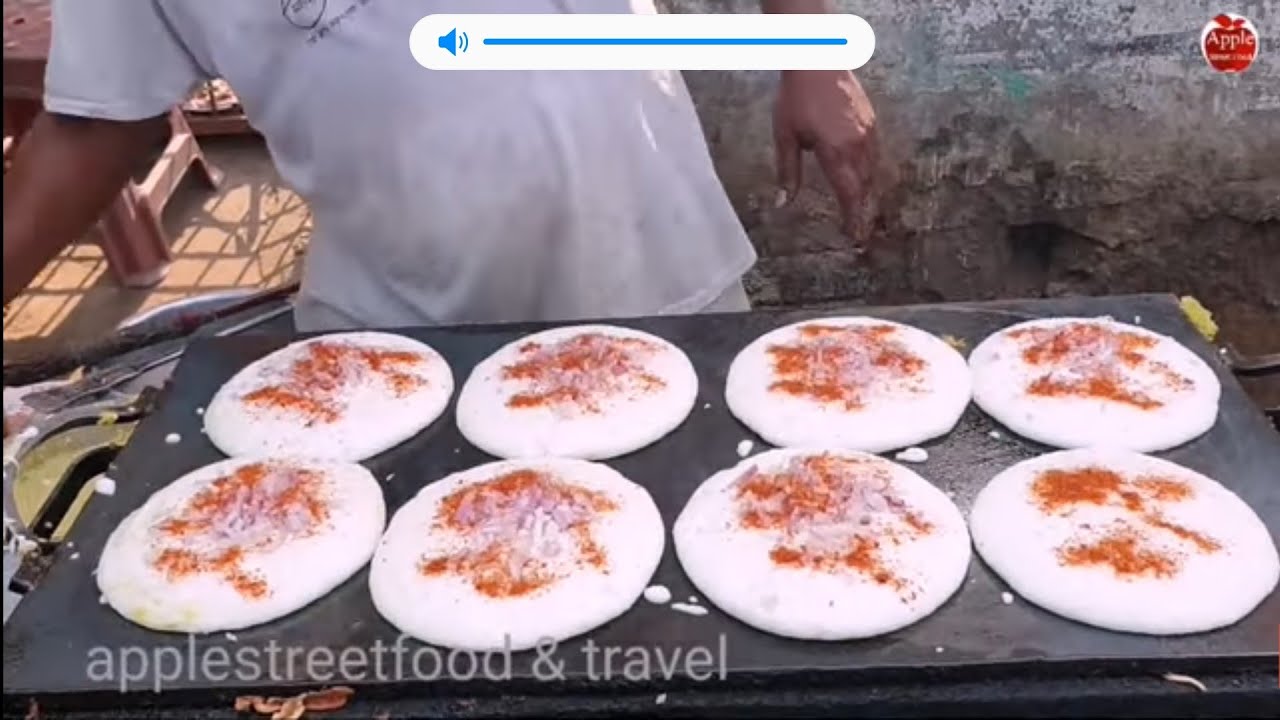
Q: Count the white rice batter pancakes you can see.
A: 8